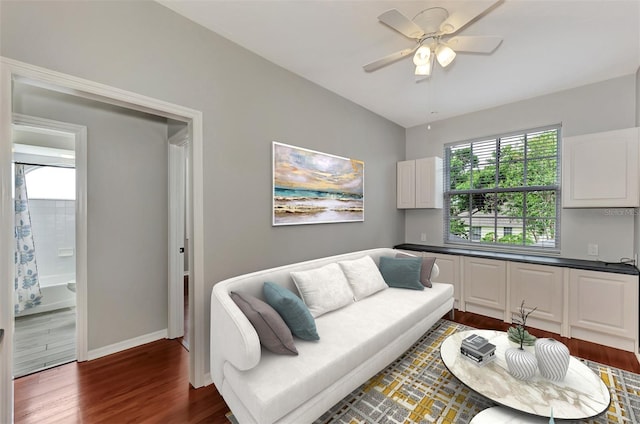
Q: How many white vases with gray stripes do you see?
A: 2